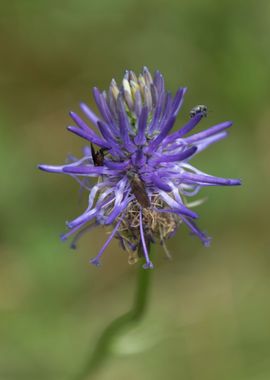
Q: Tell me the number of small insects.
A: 3